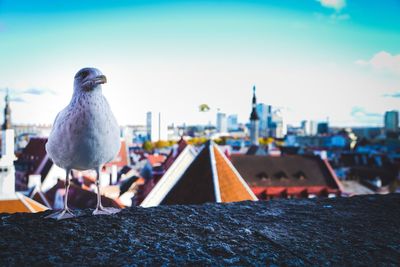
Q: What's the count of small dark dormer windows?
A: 3